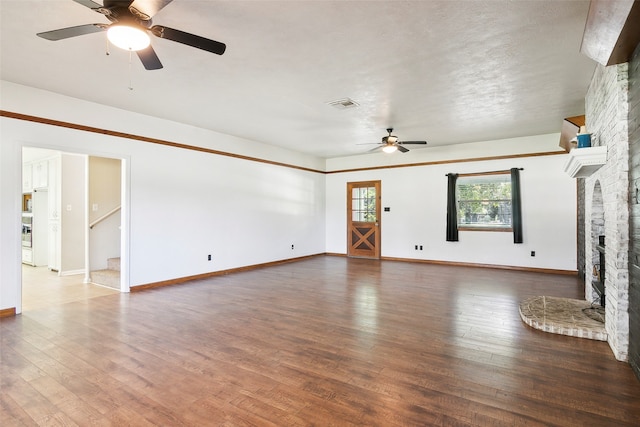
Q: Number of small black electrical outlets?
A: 5